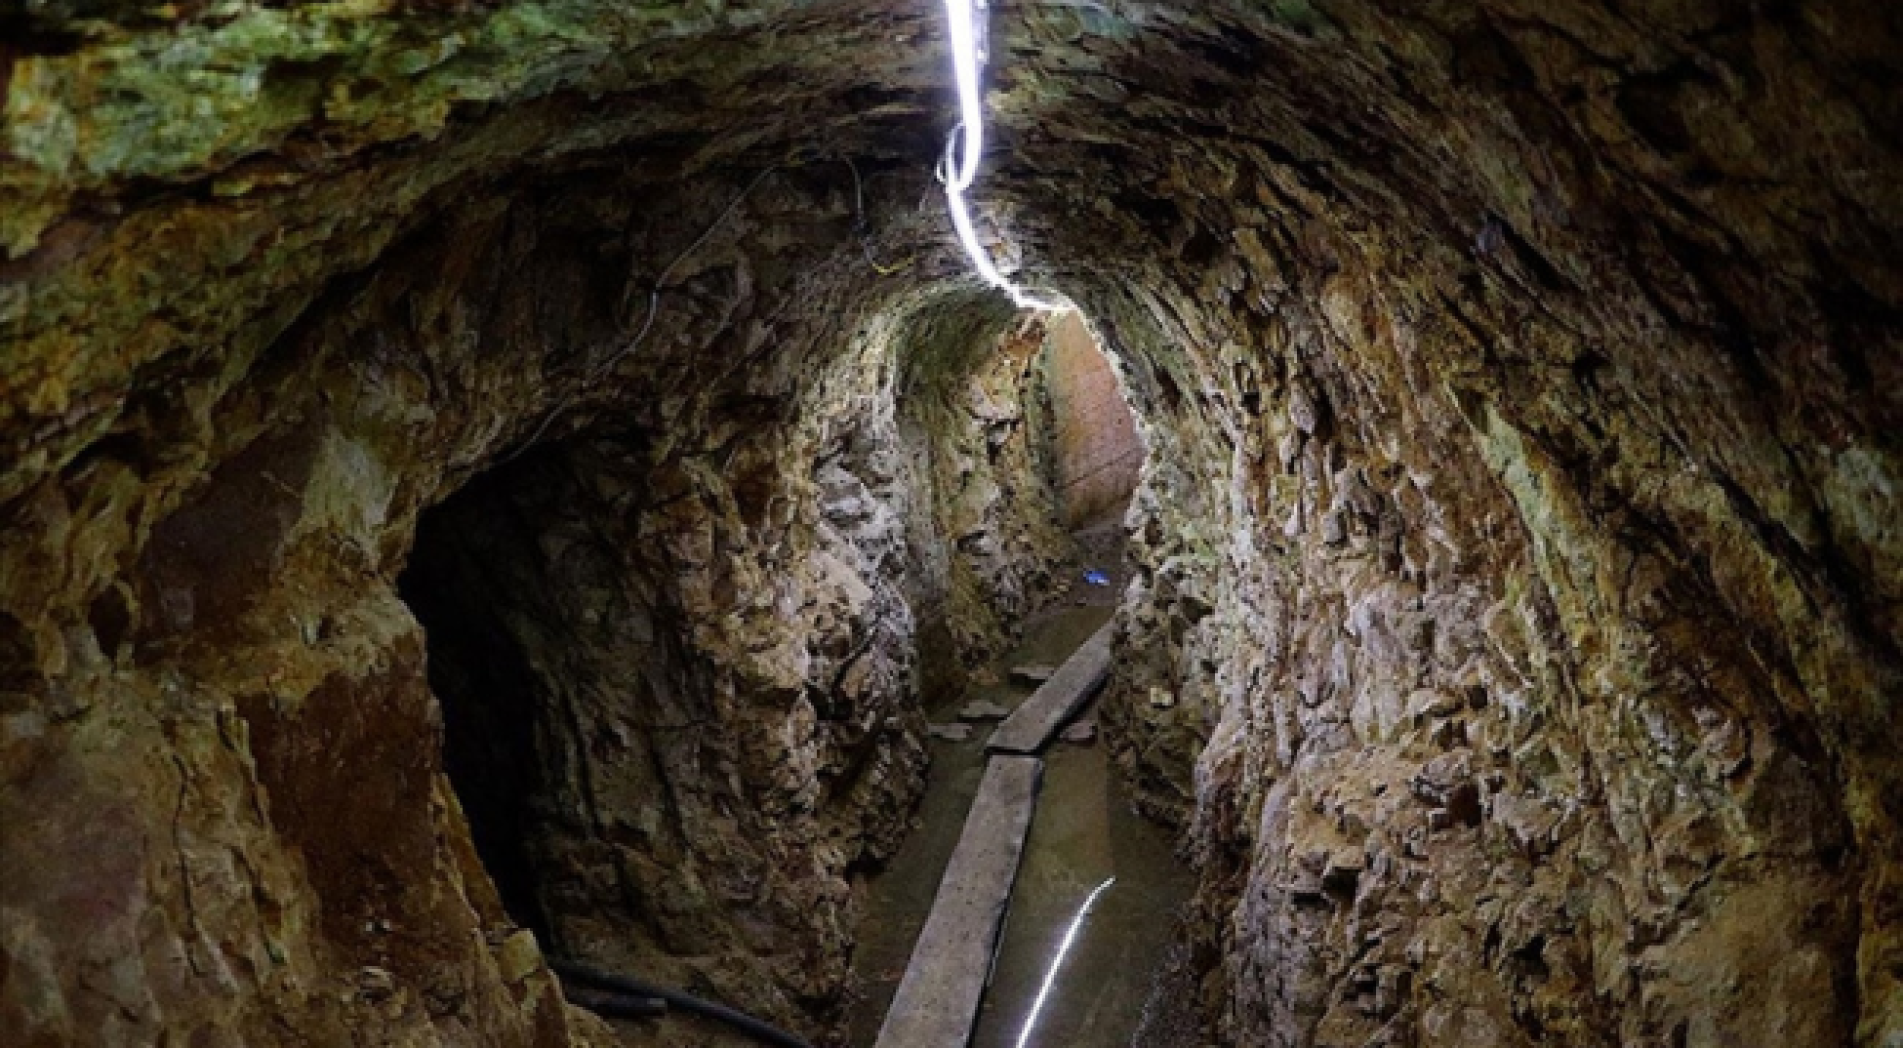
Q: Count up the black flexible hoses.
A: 2